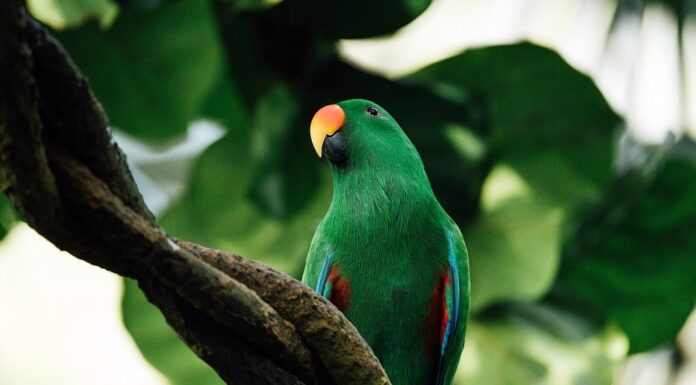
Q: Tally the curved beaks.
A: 1